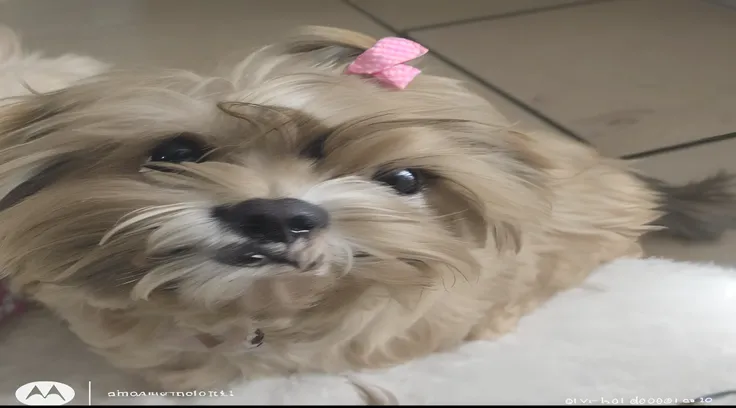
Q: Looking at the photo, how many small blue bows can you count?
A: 0